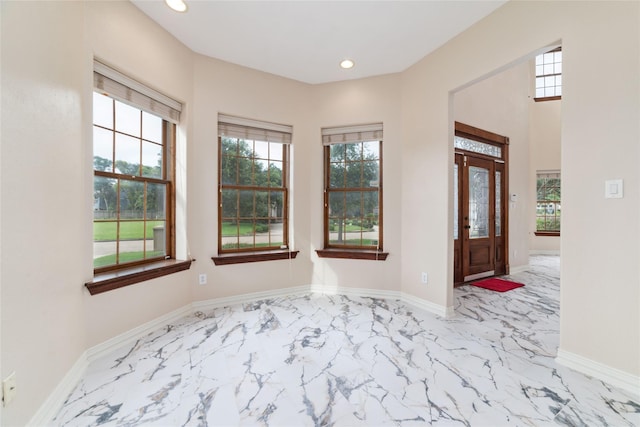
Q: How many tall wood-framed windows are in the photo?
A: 3